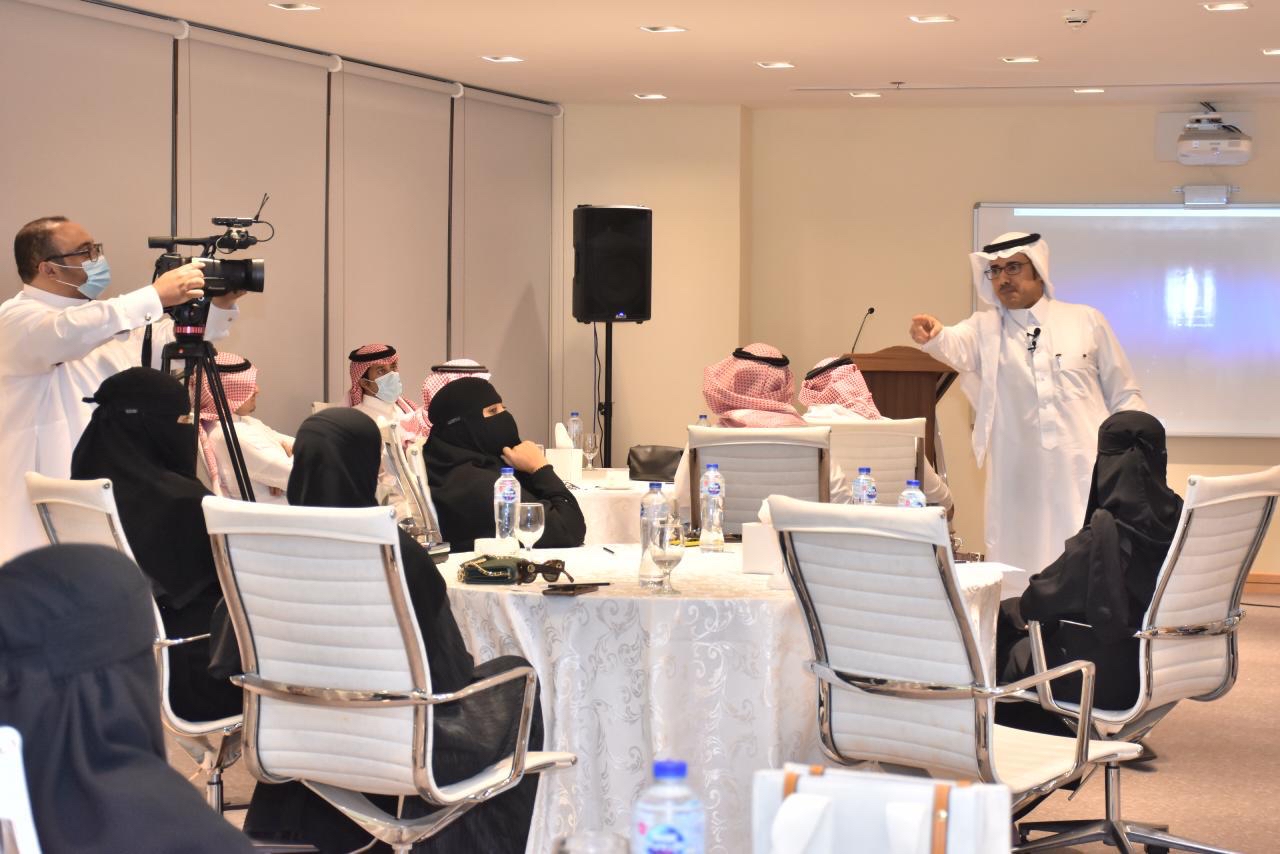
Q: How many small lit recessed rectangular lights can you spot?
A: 11